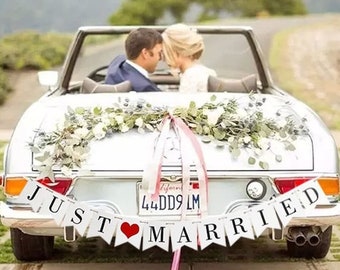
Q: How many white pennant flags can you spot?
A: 12